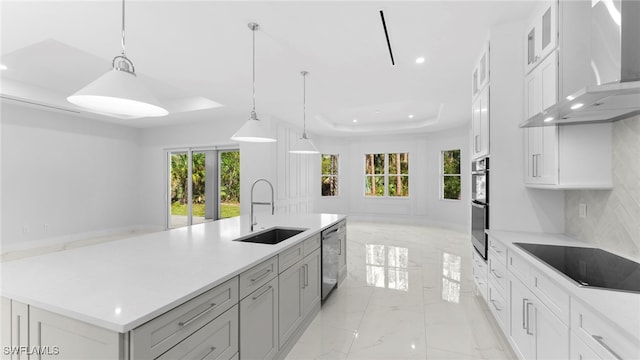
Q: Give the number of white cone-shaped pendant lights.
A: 3